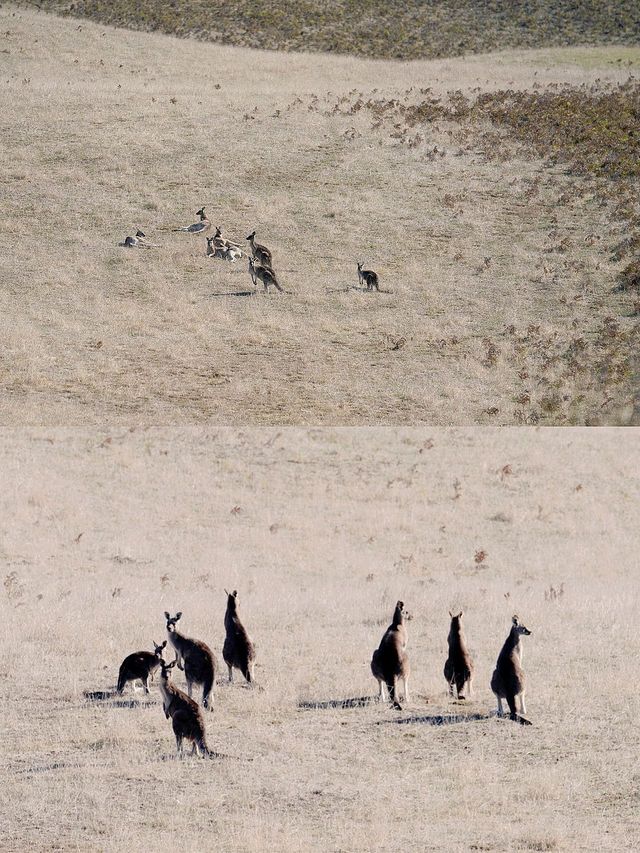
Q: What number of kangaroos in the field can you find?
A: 14